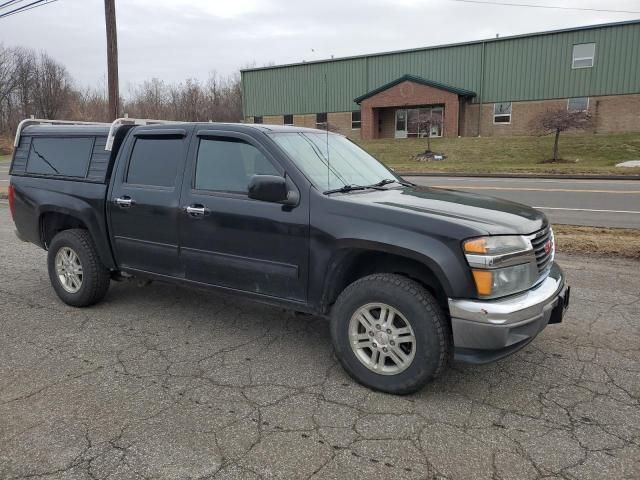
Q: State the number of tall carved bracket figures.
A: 0